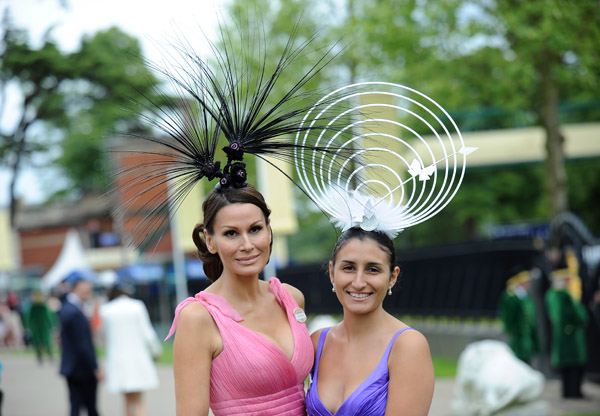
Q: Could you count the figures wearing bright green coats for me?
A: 3